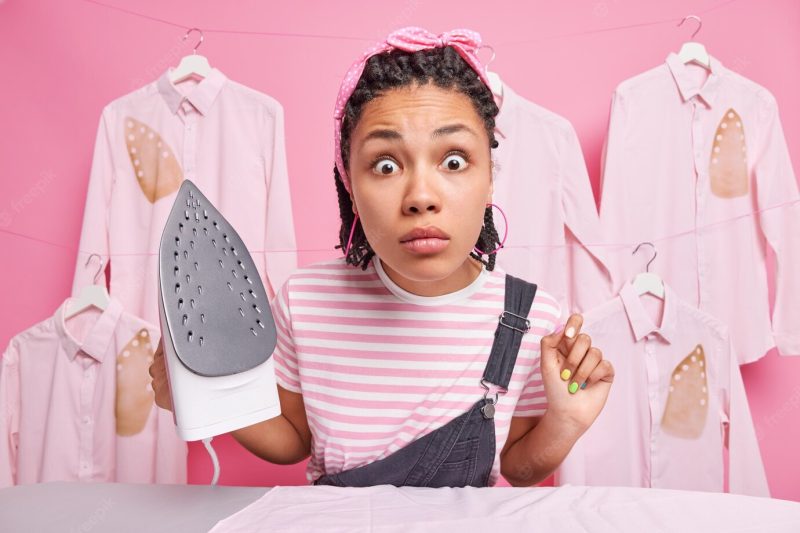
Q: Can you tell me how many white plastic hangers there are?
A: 5